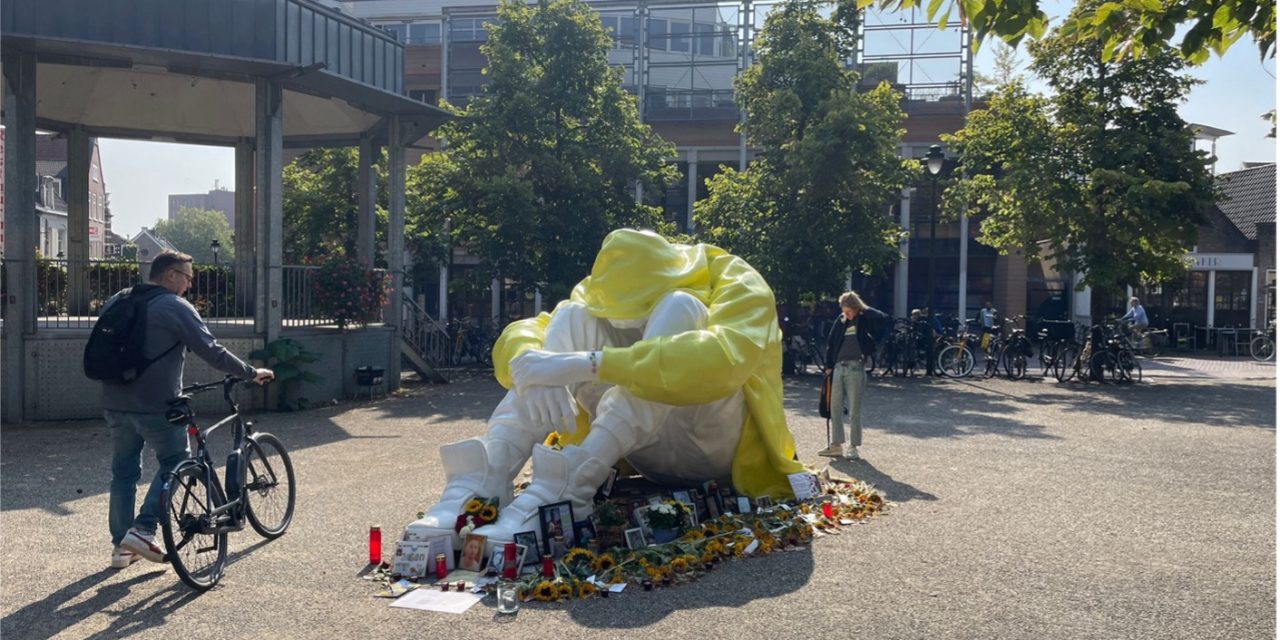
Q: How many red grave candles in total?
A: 5